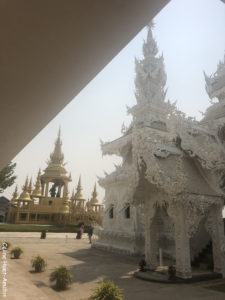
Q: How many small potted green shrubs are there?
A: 5